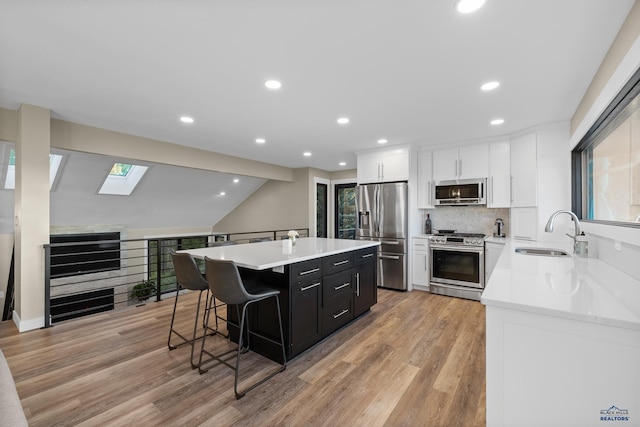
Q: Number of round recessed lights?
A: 12